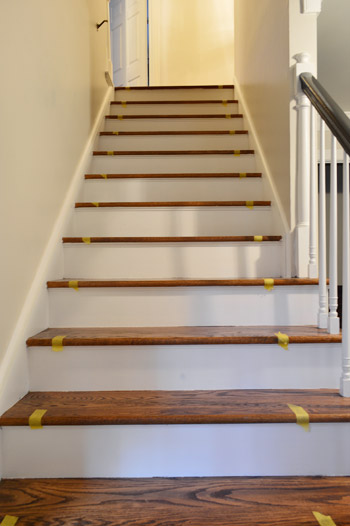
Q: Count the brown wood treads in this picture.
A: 12